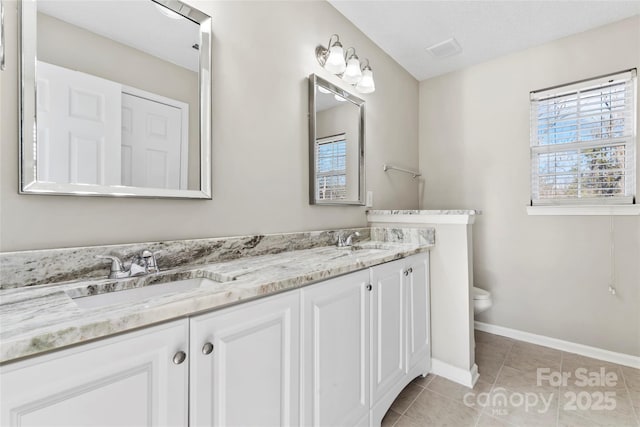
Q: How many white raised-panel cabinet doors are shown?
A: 5